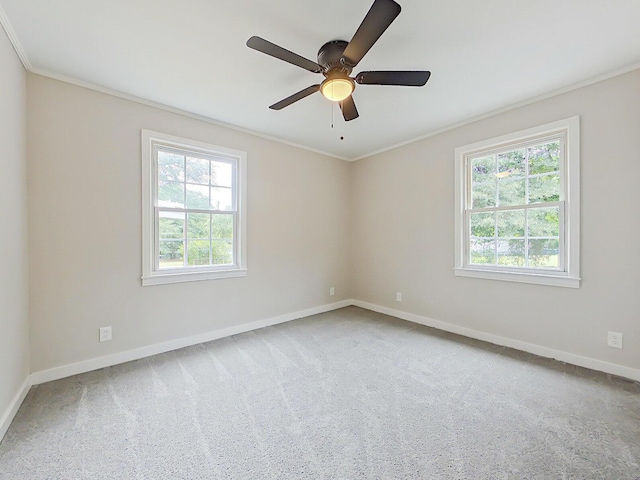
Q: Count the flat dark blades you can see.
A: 5